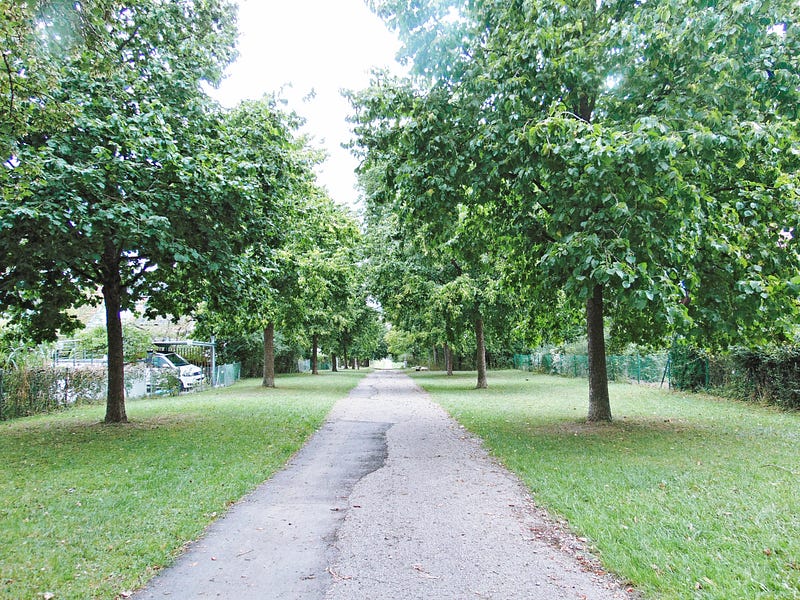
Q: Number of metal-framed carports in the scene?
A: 1